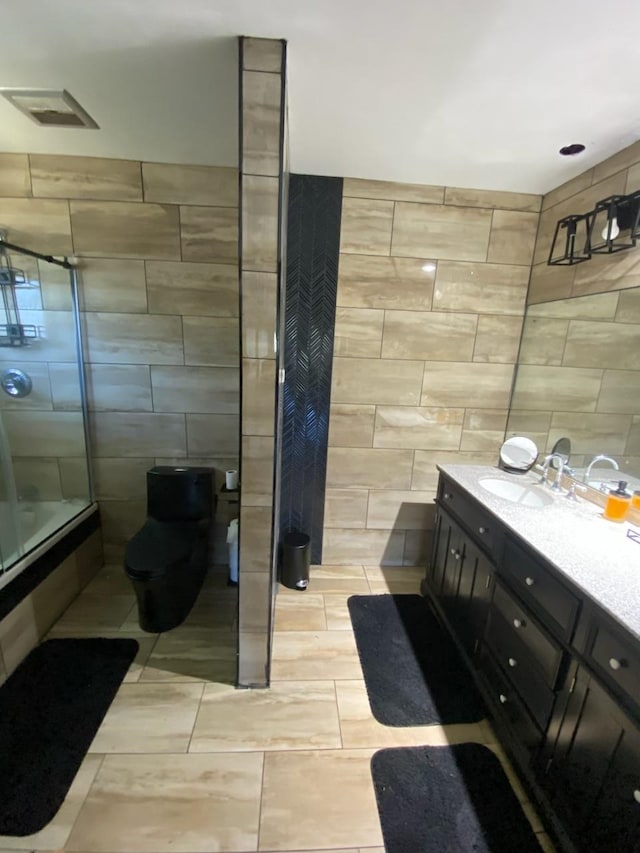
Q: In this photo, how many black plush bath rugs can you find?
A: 3